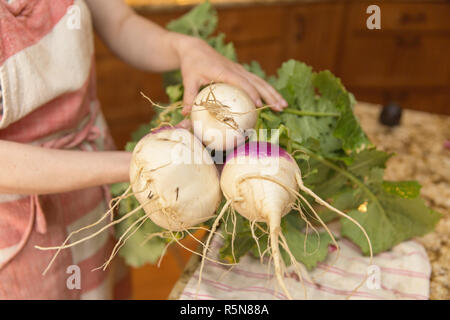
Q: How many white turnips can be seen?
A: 3